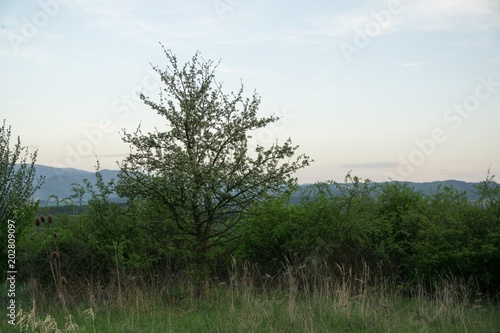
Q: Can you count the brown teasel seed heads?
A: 6